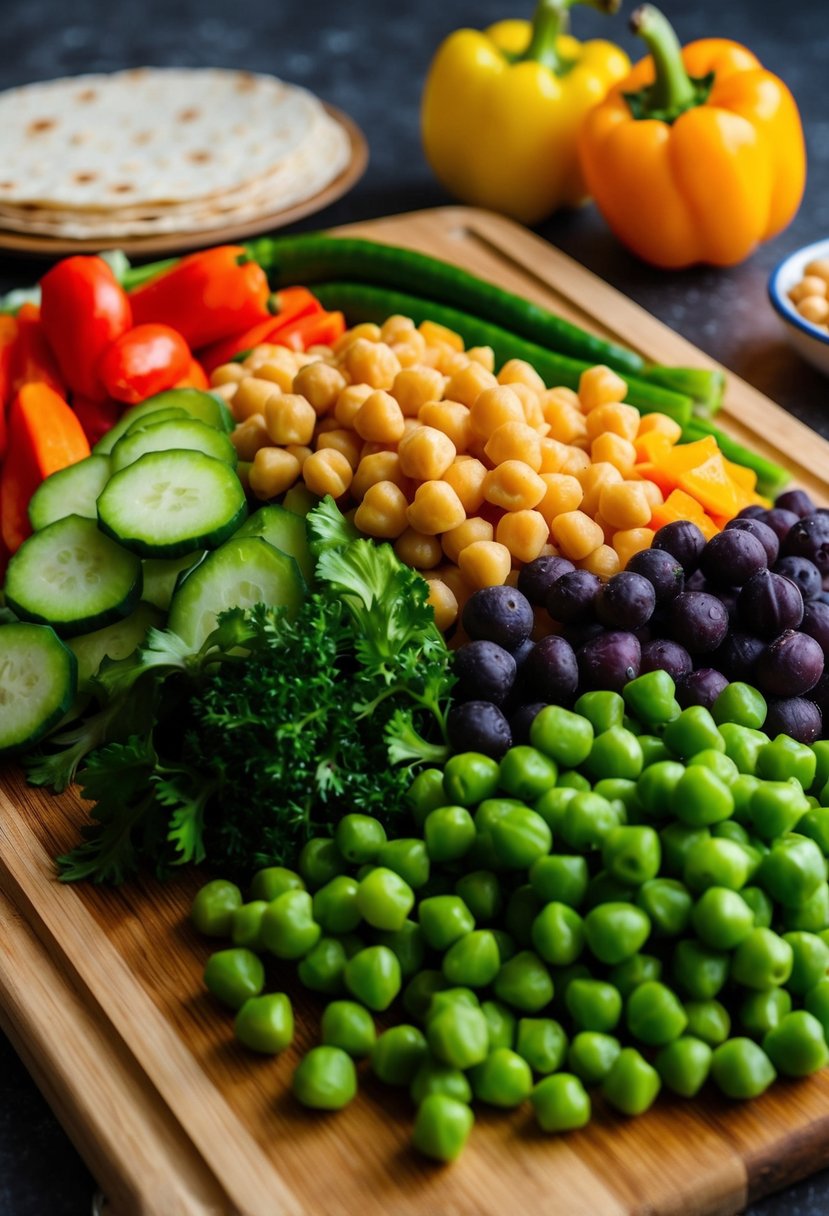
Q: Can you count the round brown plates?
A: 1